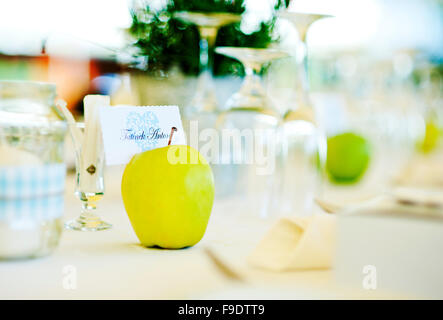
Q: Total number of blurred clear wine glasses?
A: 3